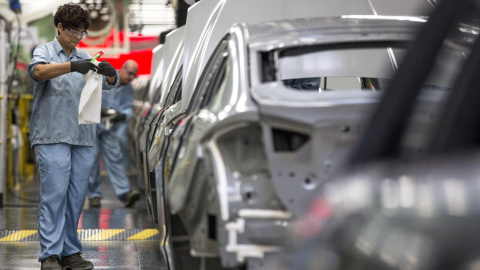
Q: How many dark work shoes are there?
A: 4